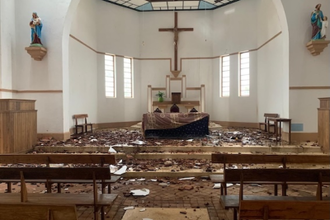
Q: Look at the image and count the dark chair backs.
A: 3